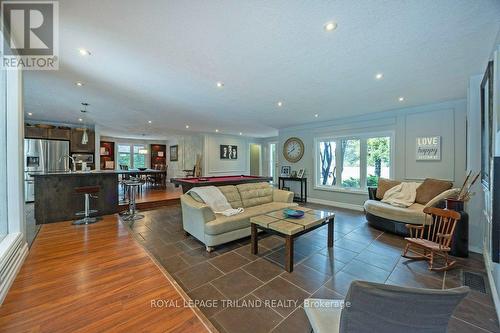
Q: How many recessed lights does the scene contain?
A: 14